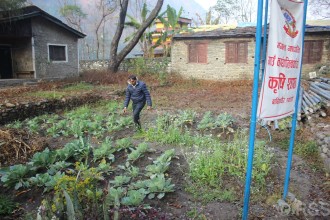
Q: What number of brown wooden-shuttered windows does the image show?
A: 3